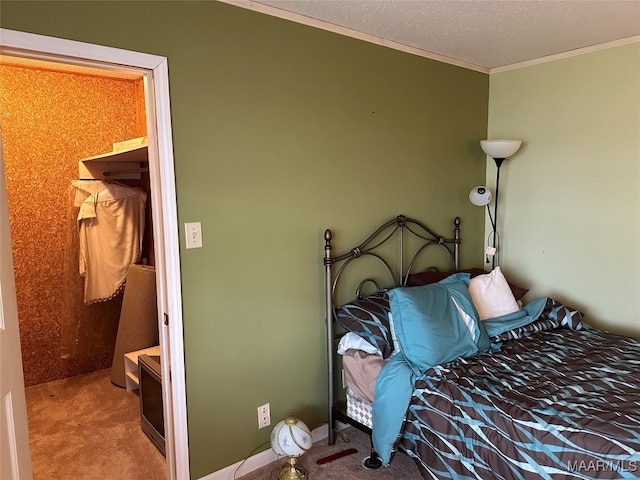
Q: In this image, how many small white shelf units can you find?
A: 1